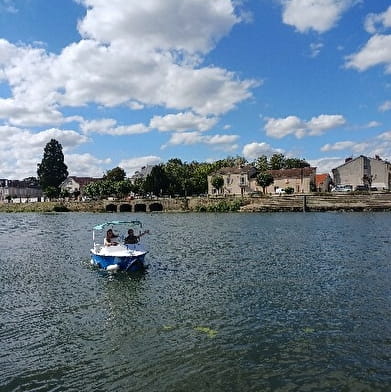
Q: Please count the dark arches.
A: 4